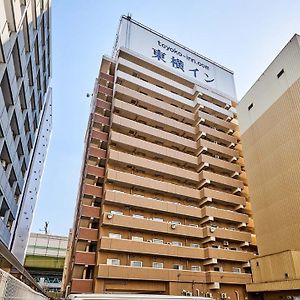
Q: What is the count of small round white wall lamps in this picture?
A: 3